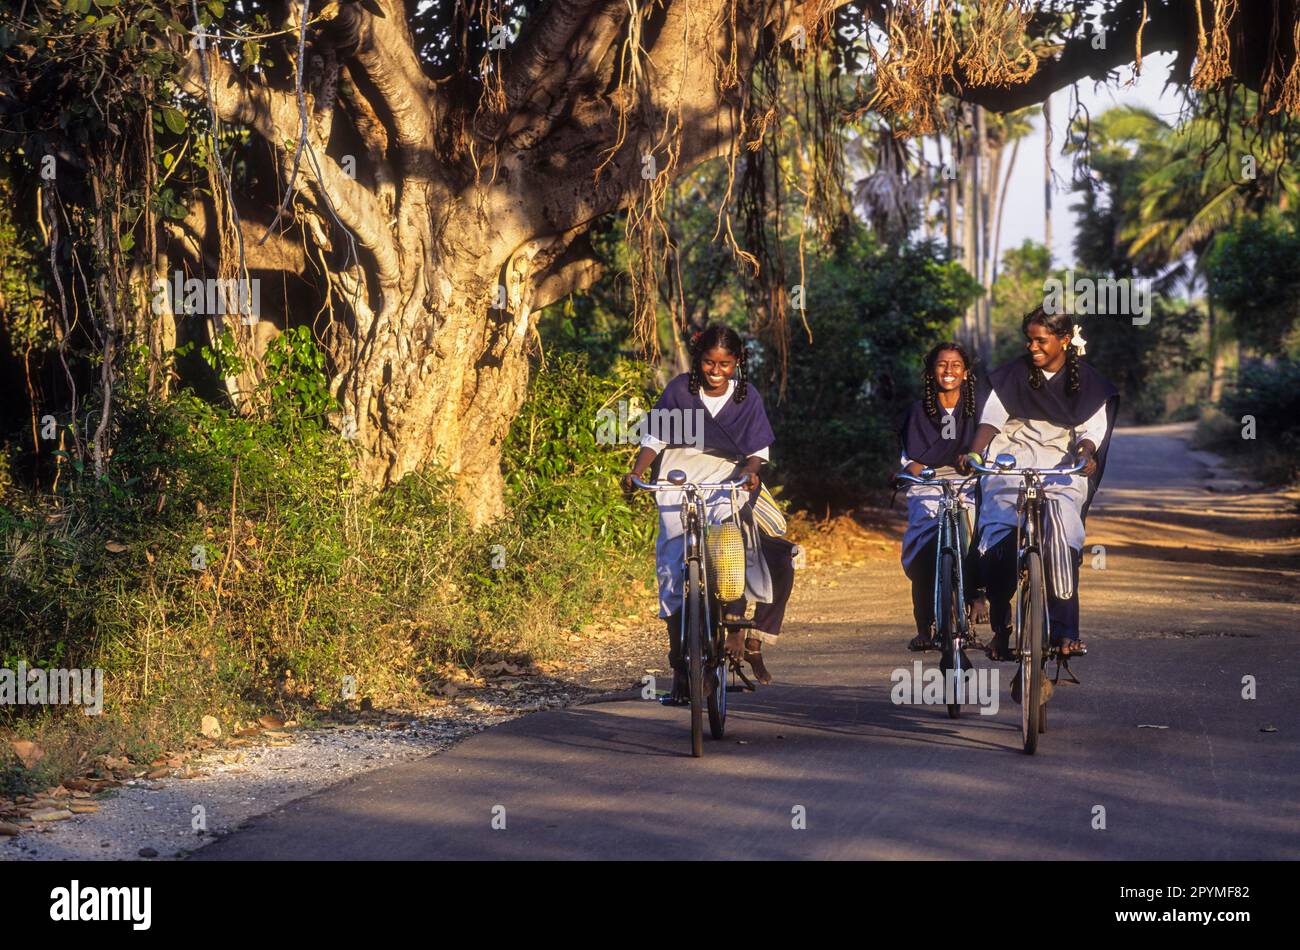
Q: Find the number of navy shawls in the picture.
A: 3